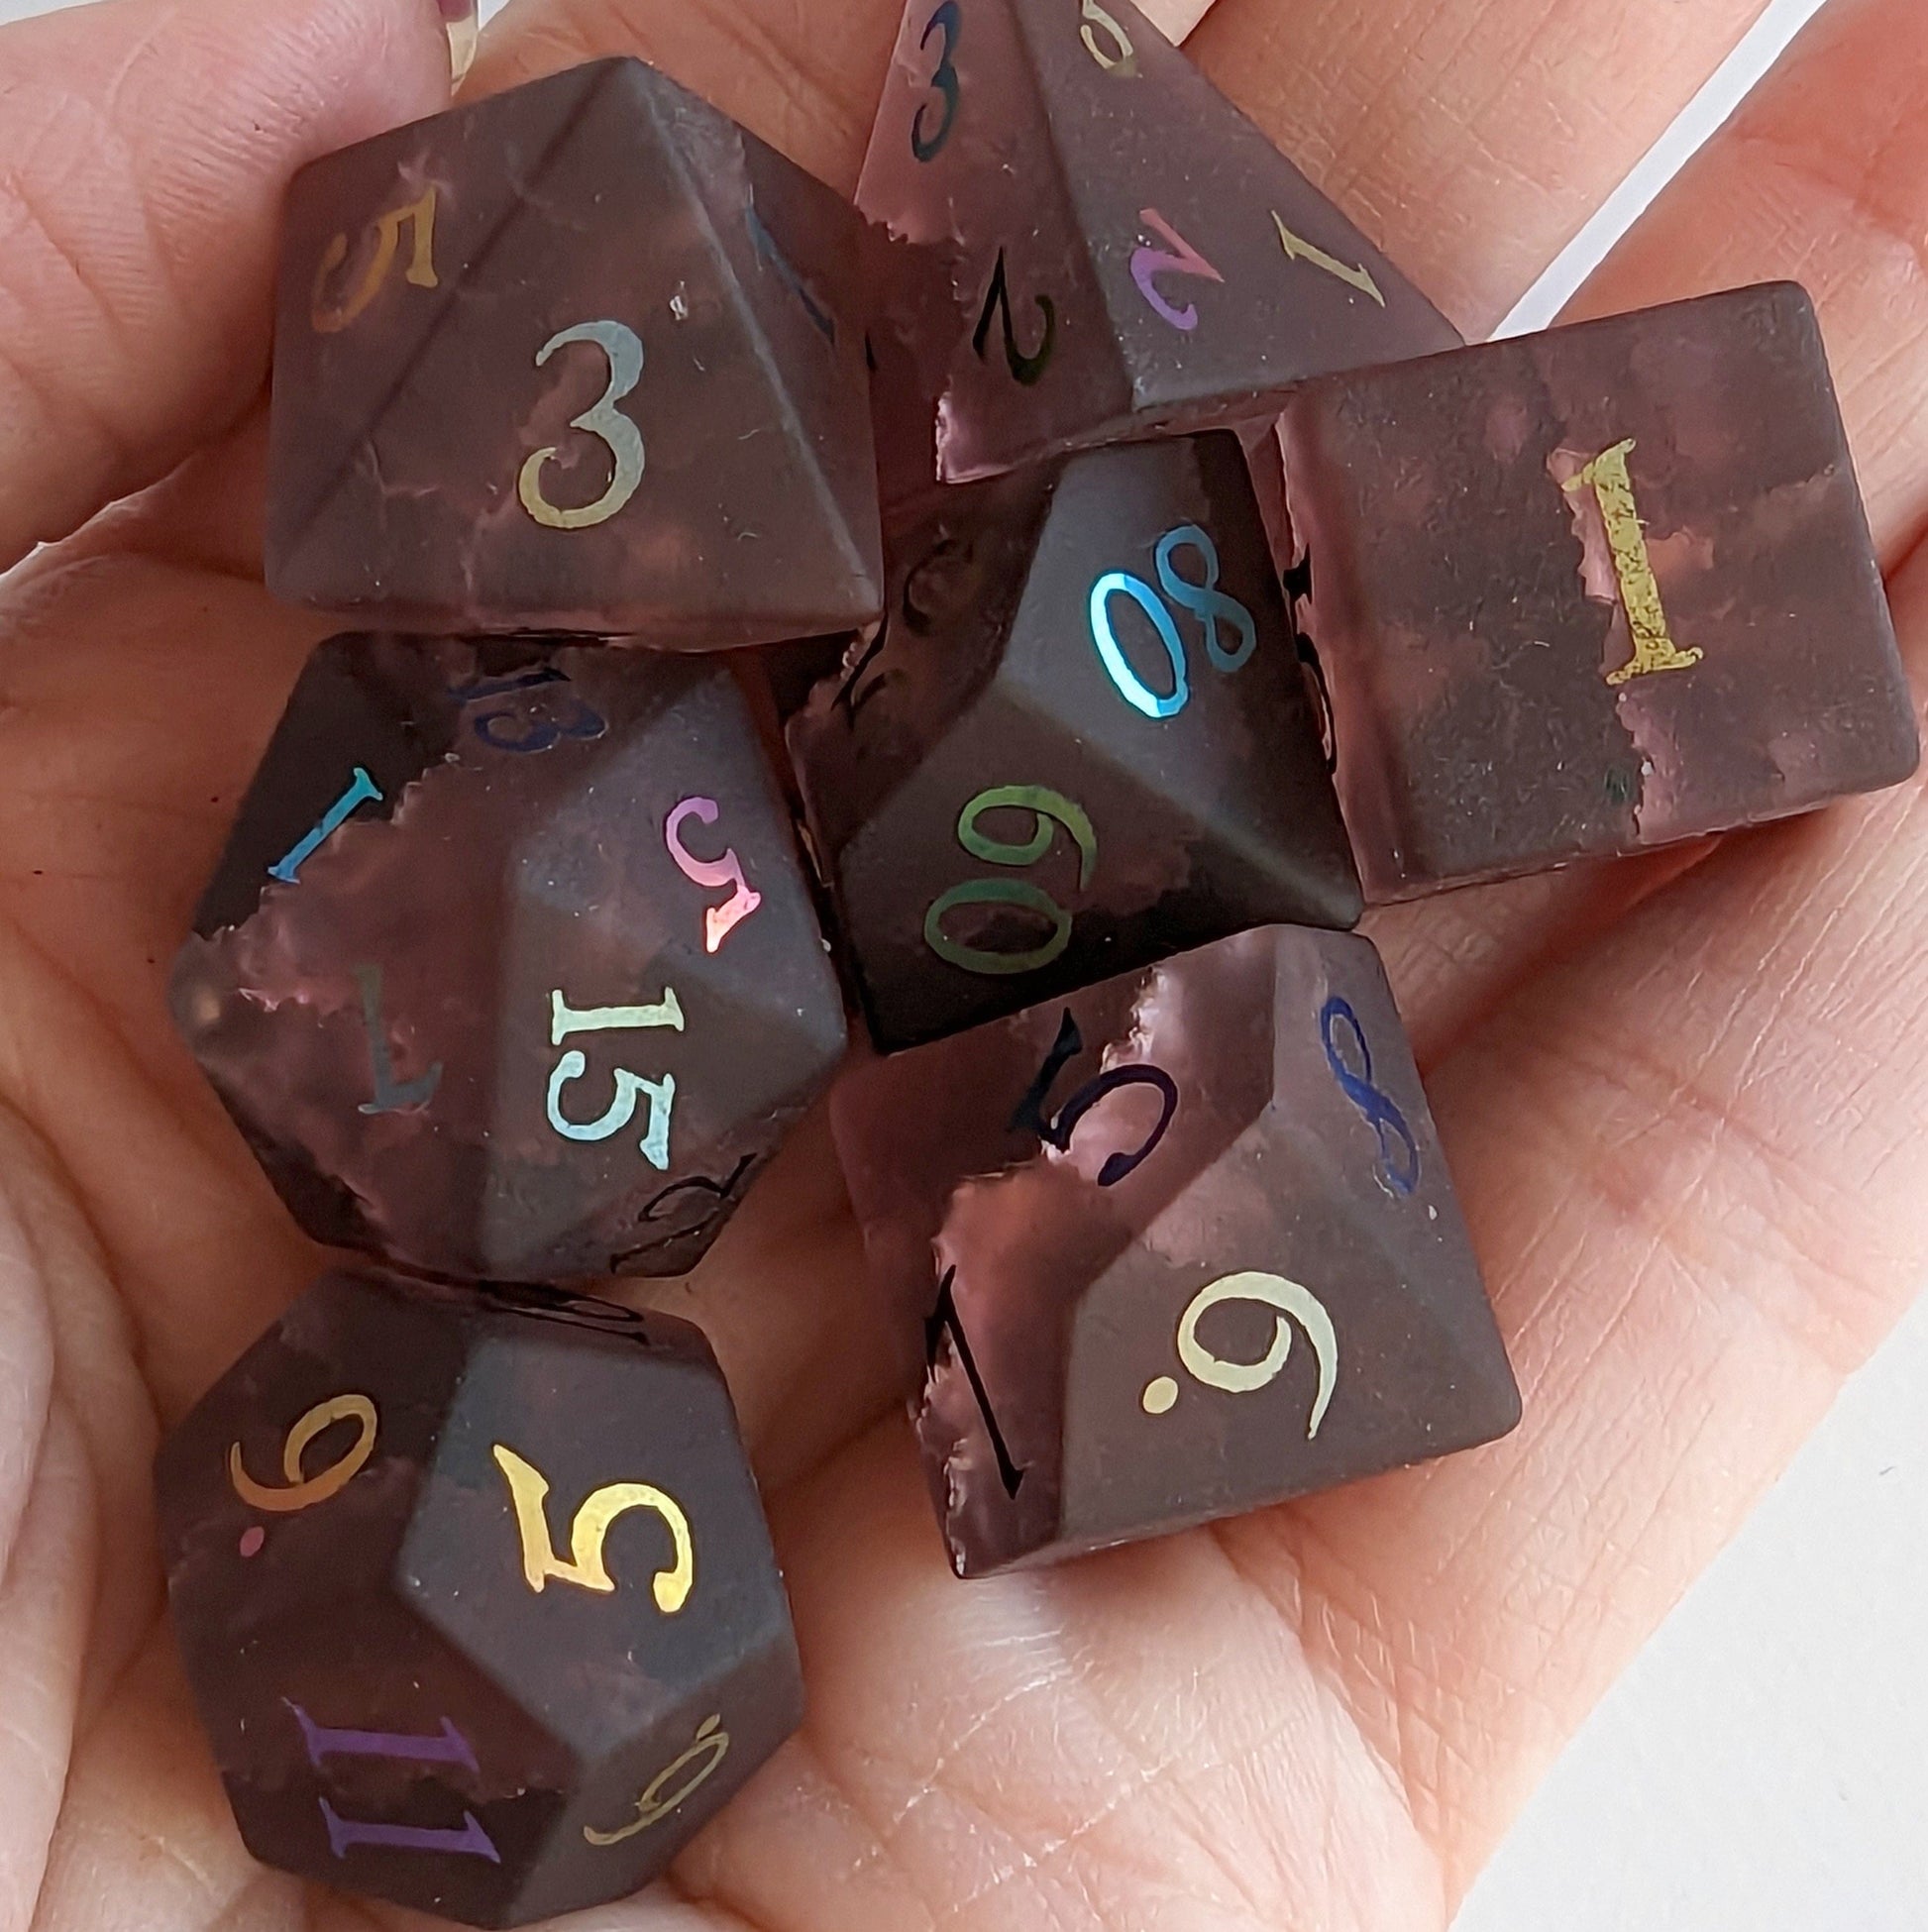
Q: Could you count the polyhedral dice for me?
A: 7